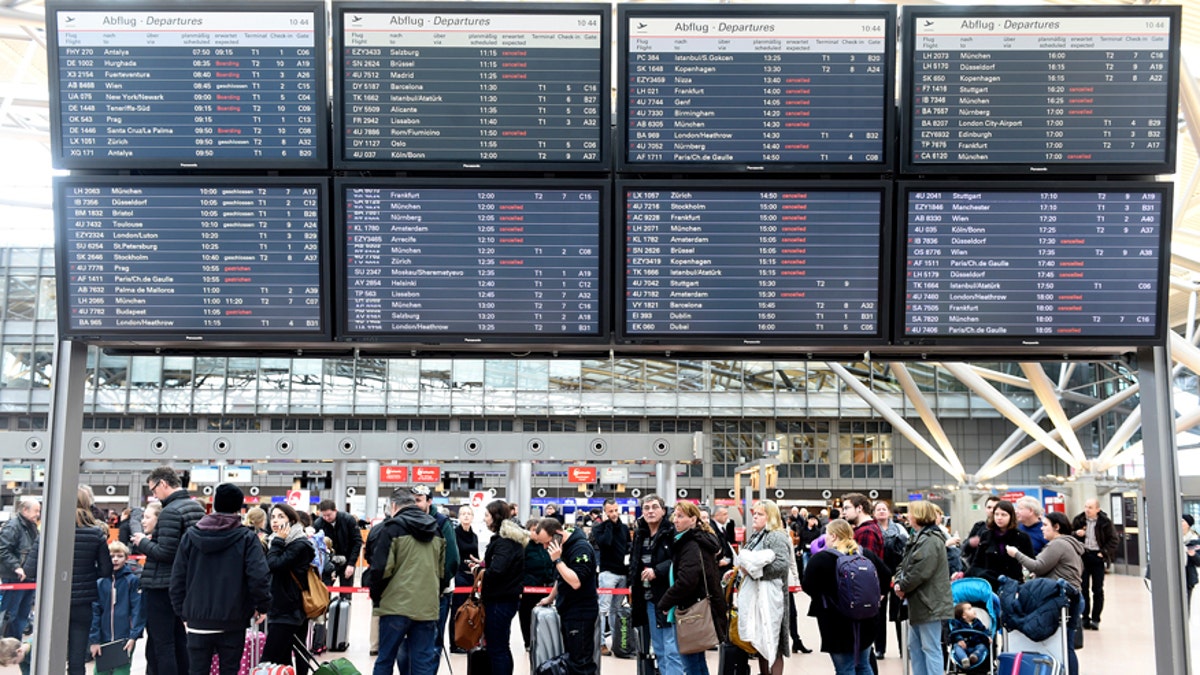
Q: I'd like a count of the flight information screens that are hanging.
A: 8